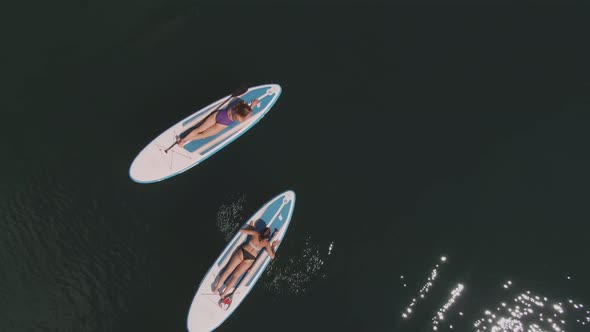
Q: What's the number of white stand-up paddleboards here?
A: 2